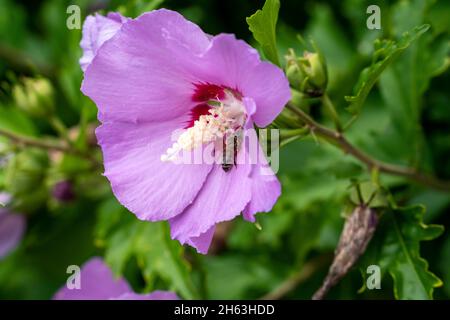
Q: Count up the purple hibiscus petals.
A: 5